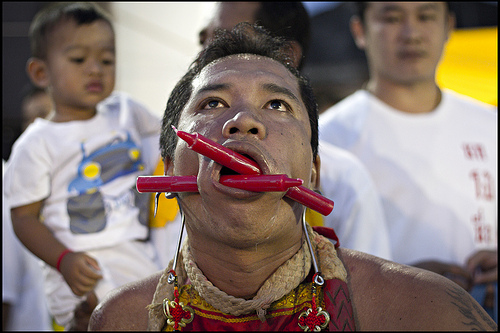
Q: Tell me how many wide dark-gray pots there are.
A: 0